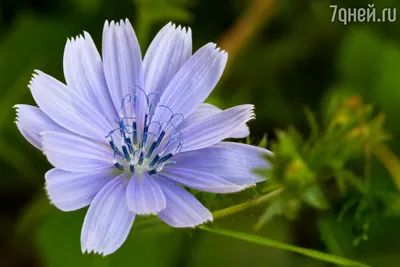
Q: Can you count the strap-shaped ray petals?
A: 15